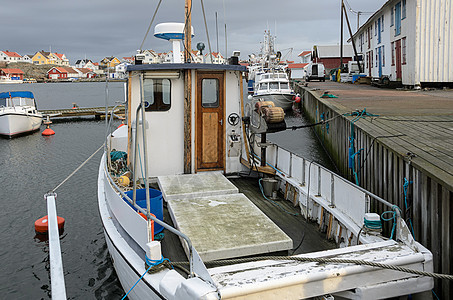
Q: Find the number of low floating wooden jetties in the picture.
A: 1